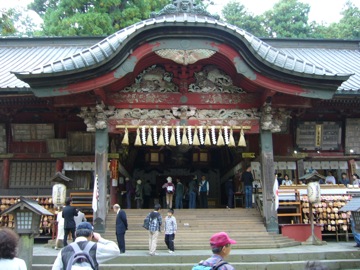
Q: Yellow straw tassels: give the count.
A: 11